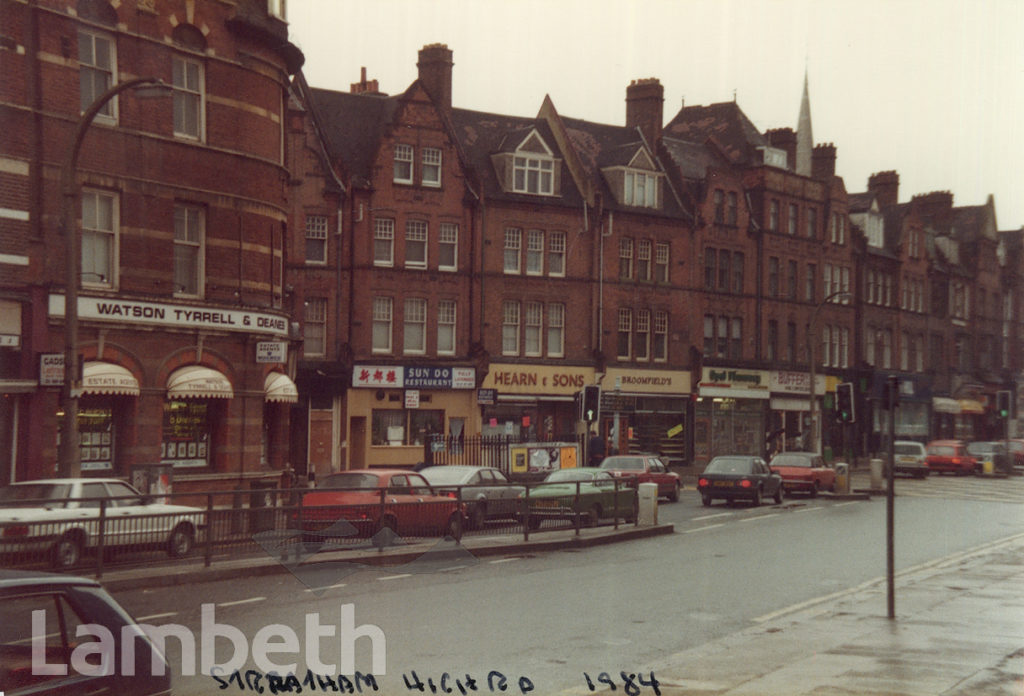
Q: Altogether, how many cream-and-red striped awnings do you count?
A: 3